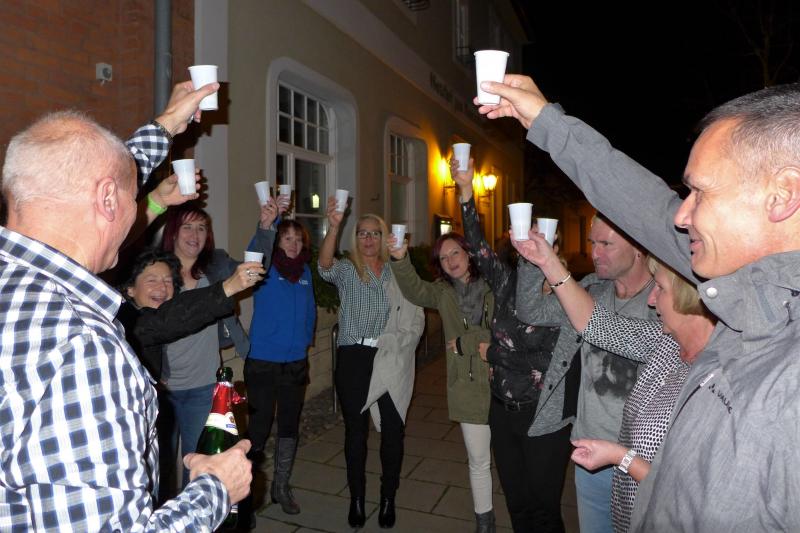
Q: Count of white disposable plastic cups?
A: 11